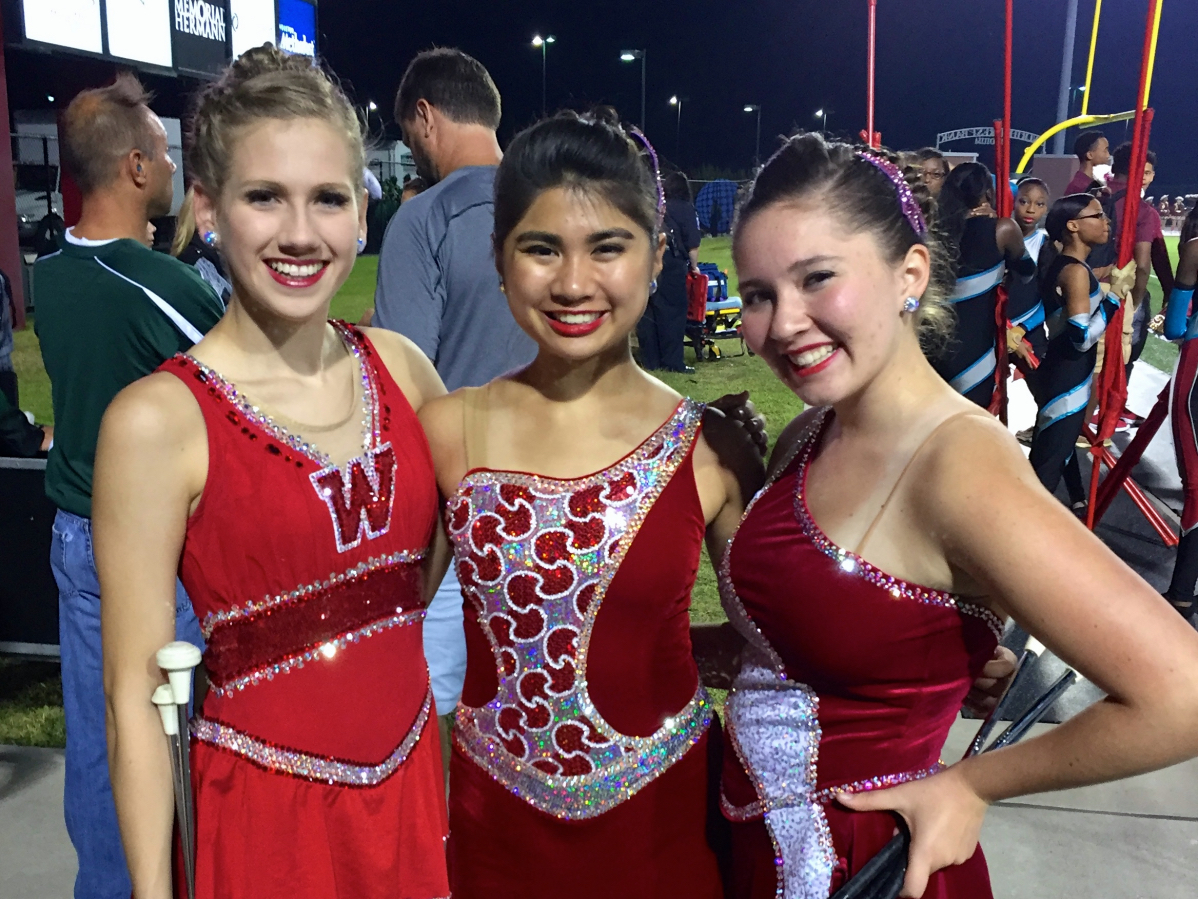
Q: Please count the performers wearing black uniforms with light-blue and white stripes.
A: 3